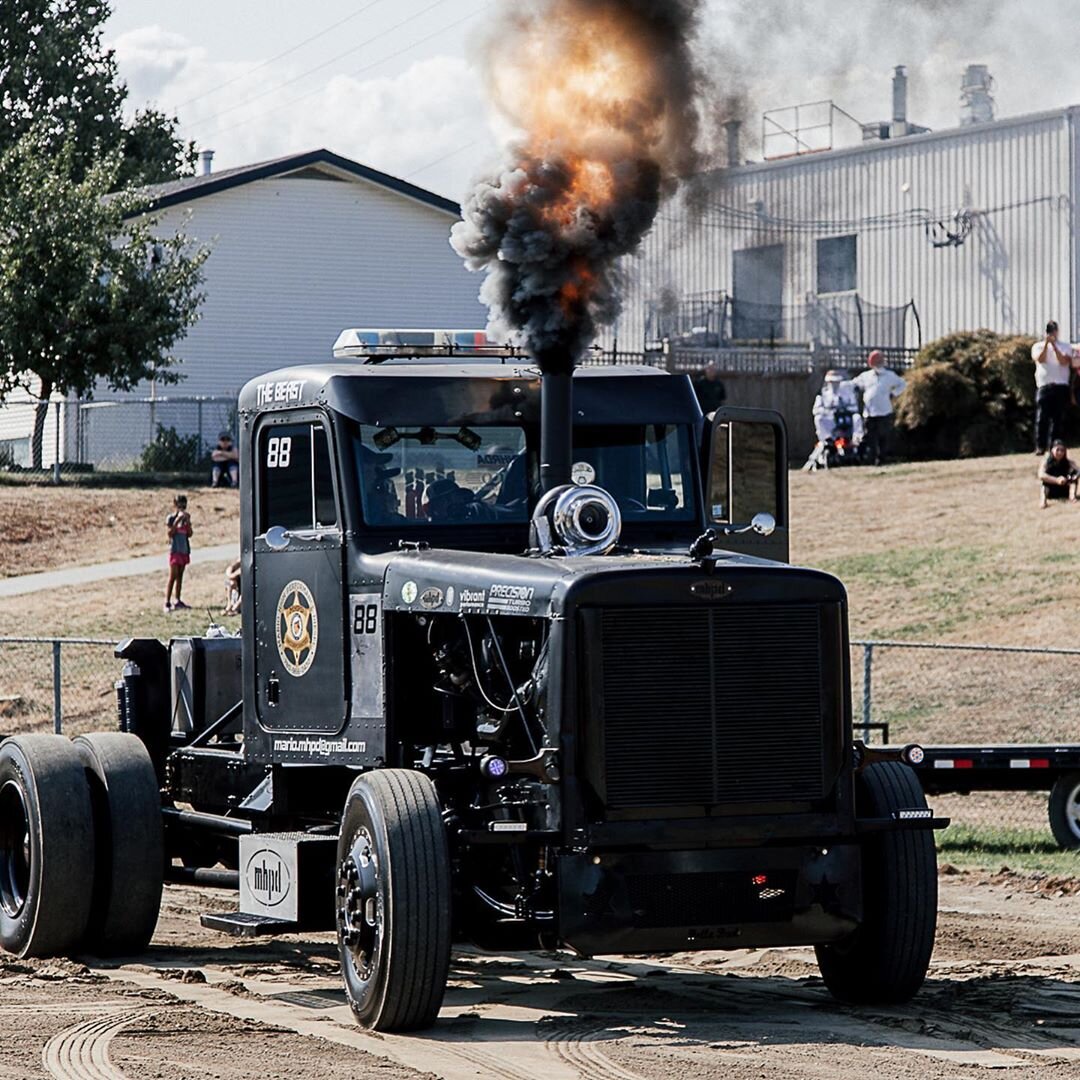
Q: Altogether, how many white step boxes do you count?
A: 1